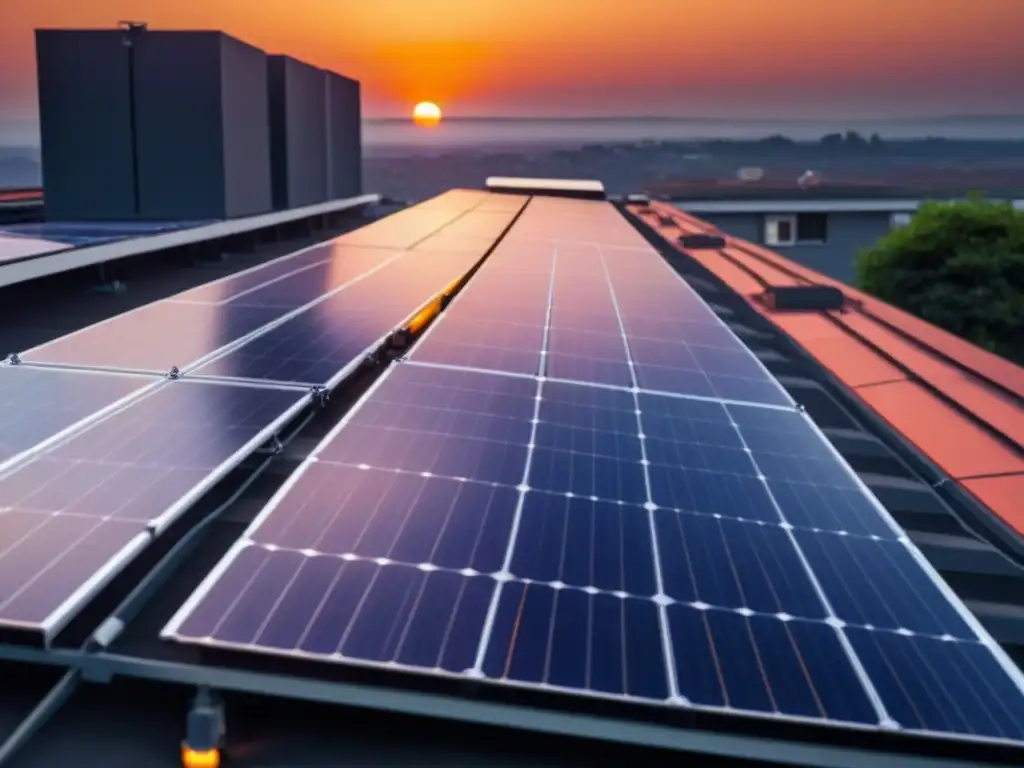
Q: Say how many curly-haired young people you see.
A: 0